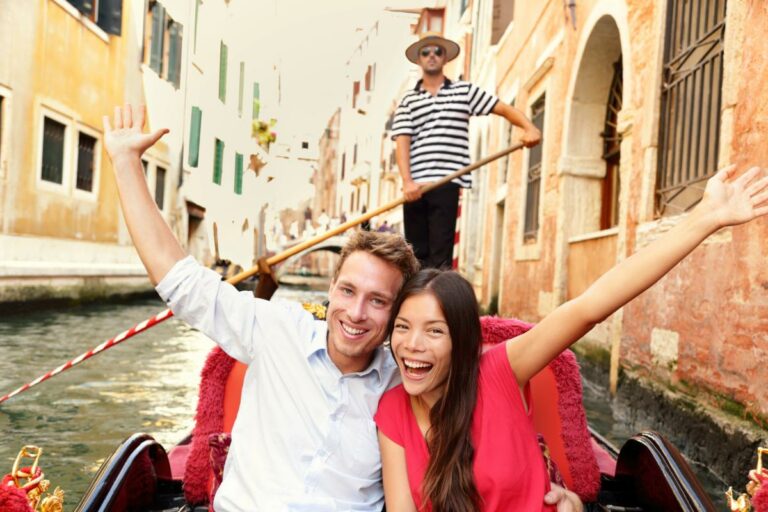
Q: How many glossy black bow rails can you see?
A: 2